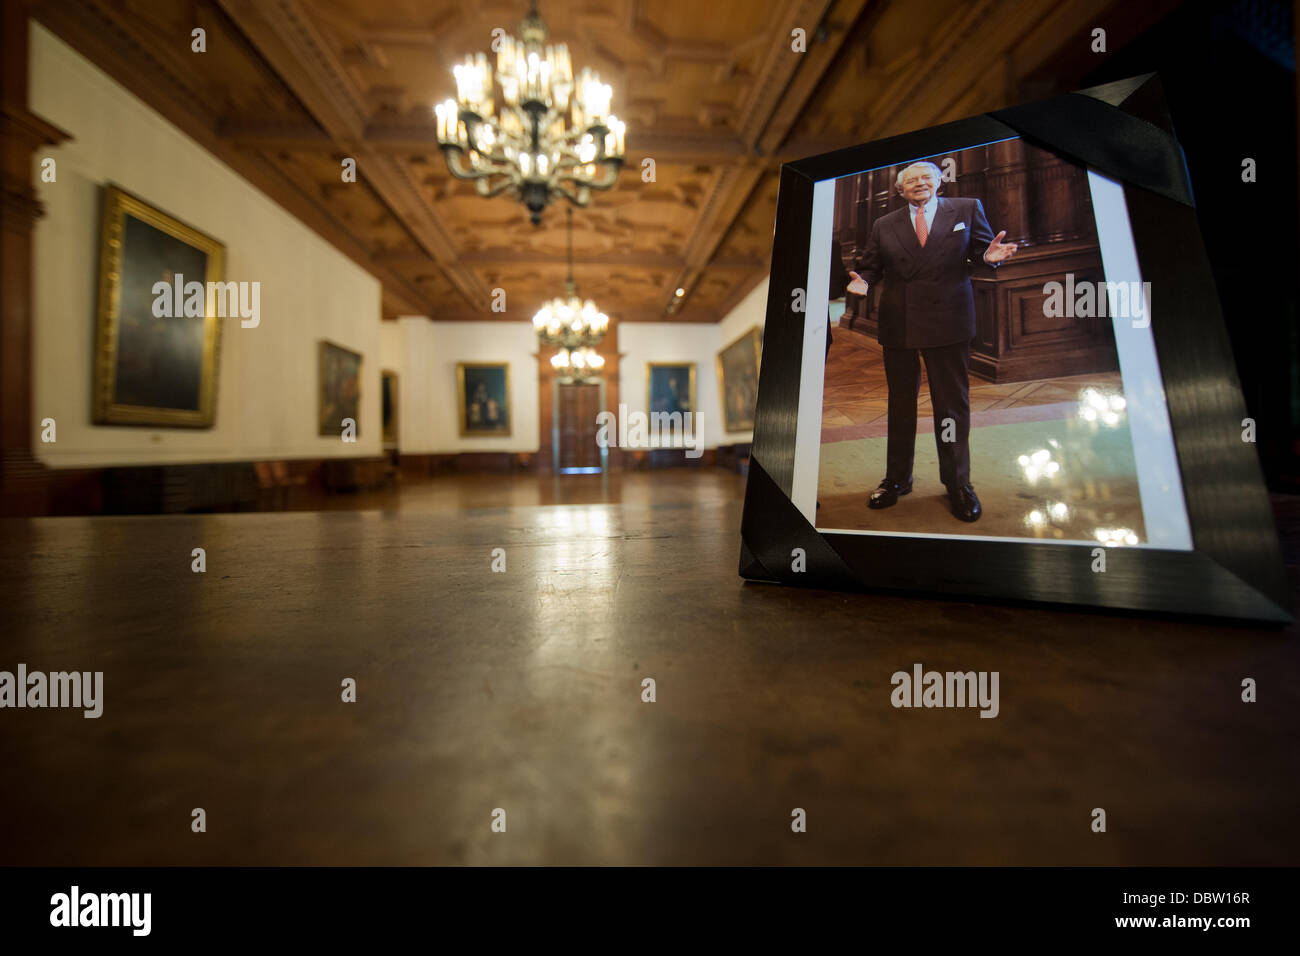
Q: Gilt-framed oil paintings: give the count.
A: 6